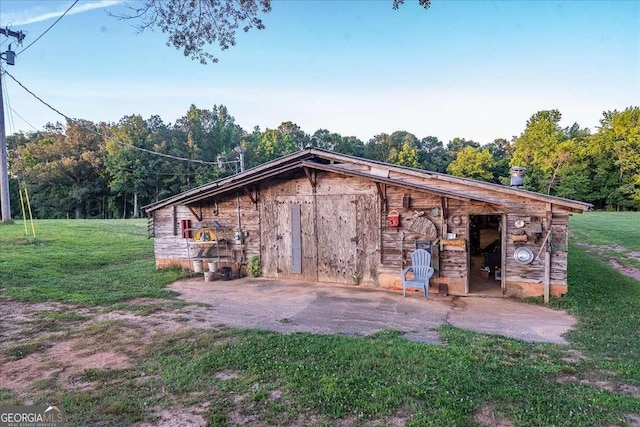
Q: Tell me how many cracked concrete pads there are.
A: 1